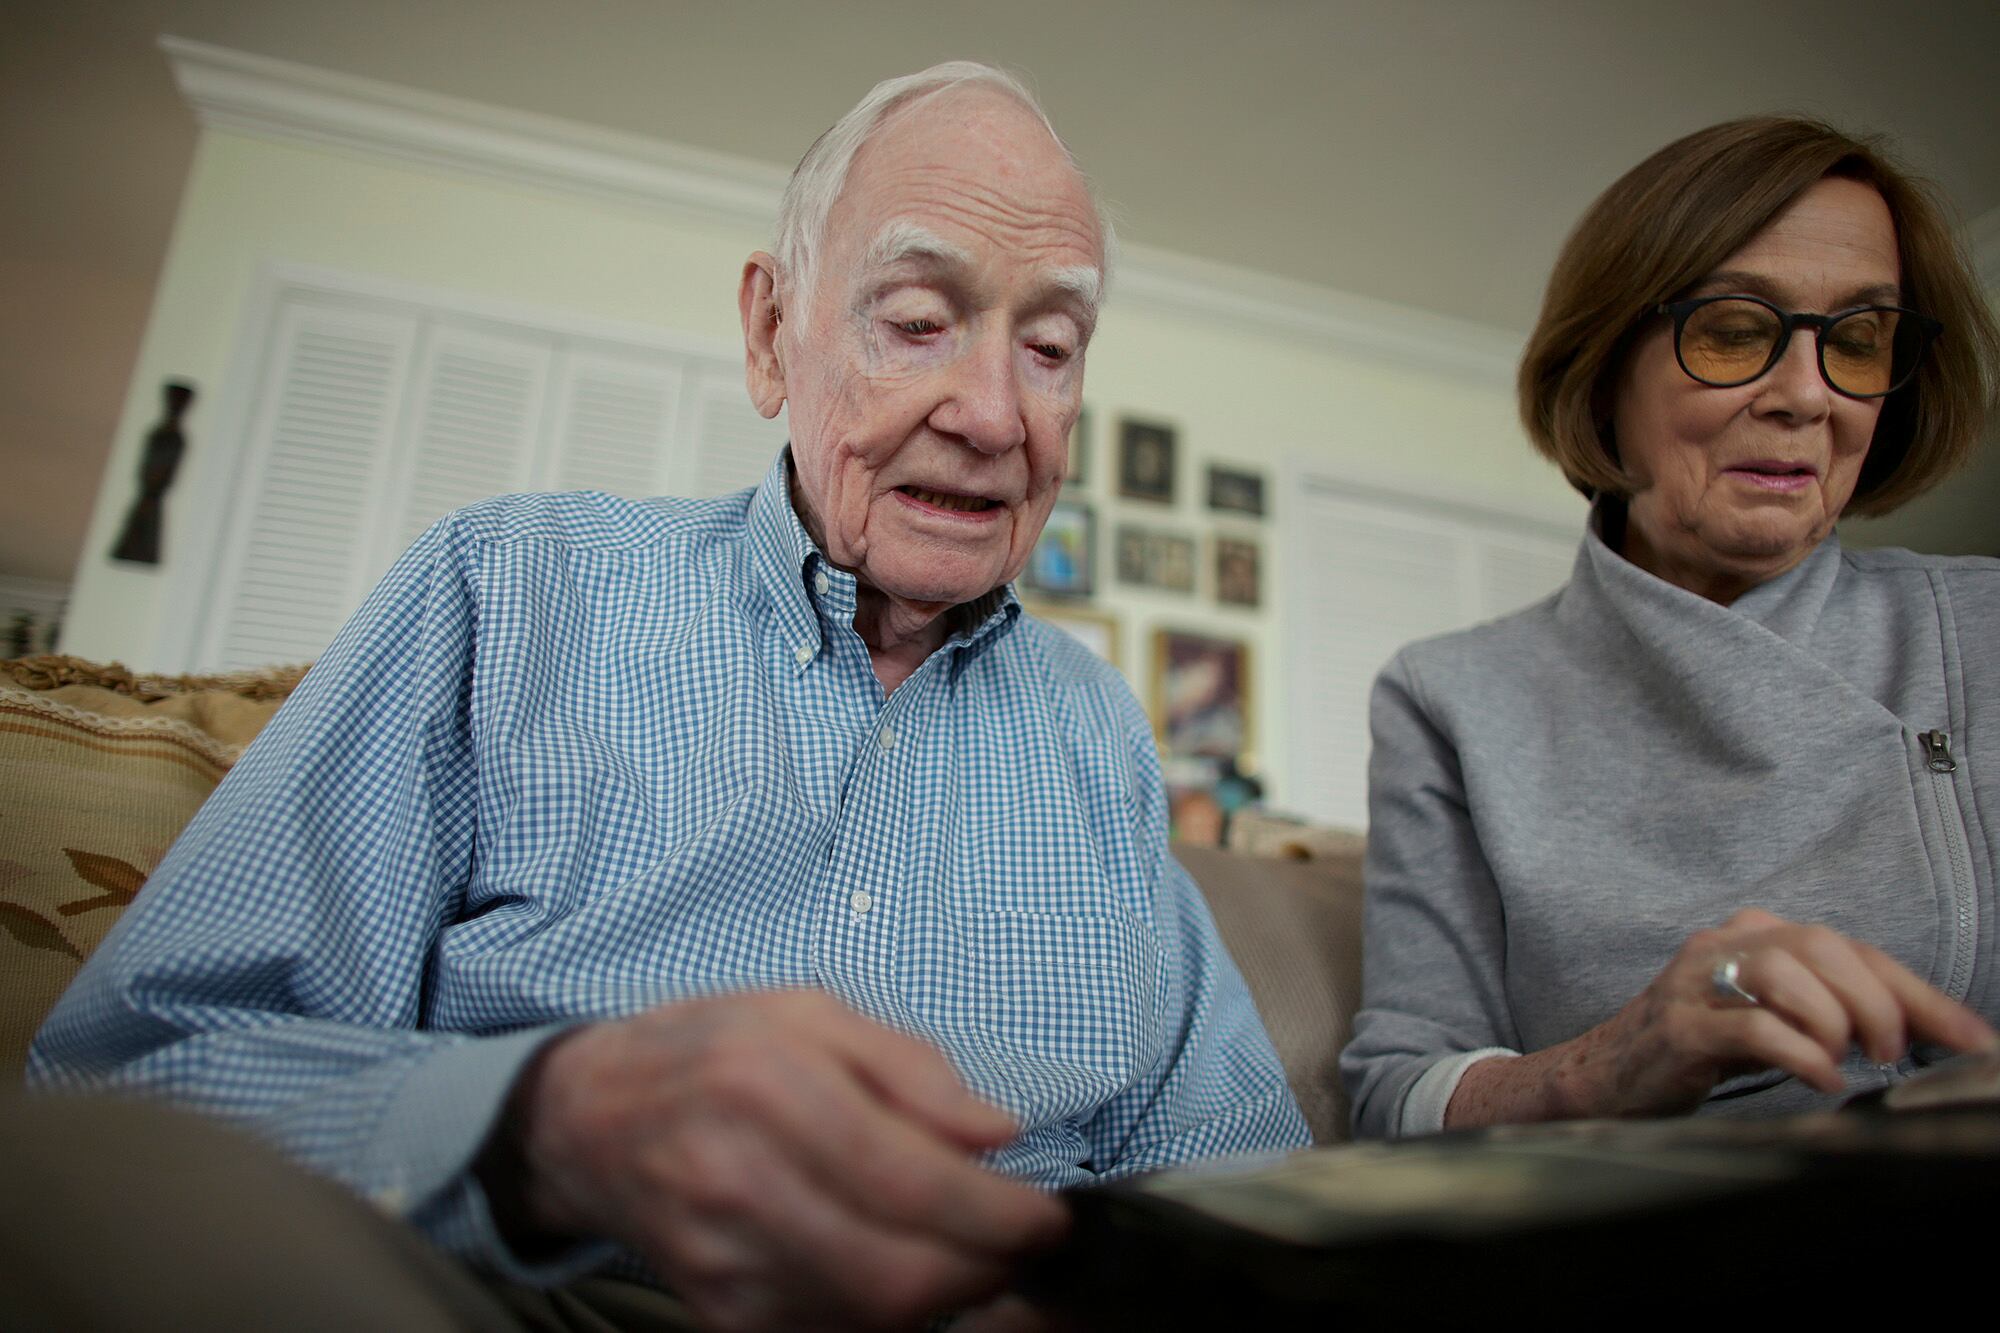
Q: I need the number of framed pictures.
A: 8